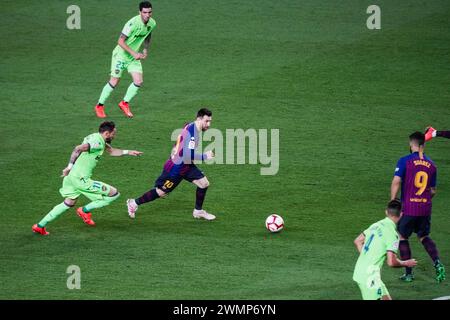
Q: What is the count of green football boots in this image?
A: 2